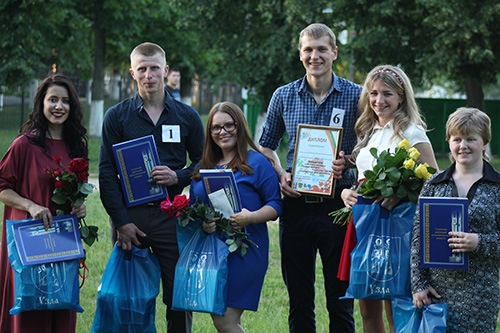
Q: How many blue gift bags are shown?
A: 5